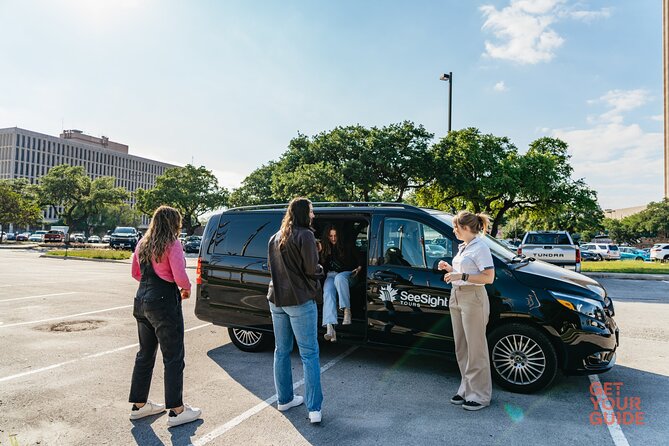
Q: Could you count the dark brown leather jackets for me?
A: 1